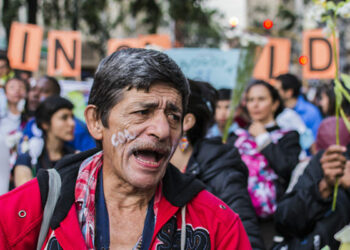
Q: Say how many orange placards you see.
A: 6